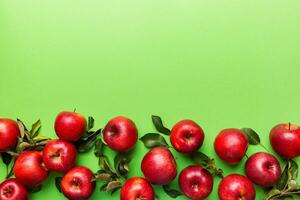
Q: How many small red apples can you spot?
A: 15